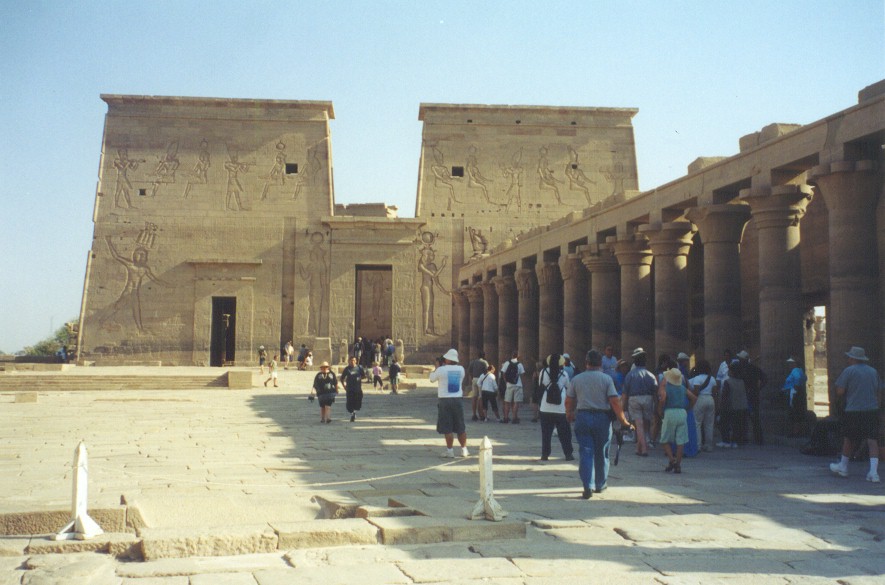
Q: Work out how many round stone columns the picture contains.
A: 13